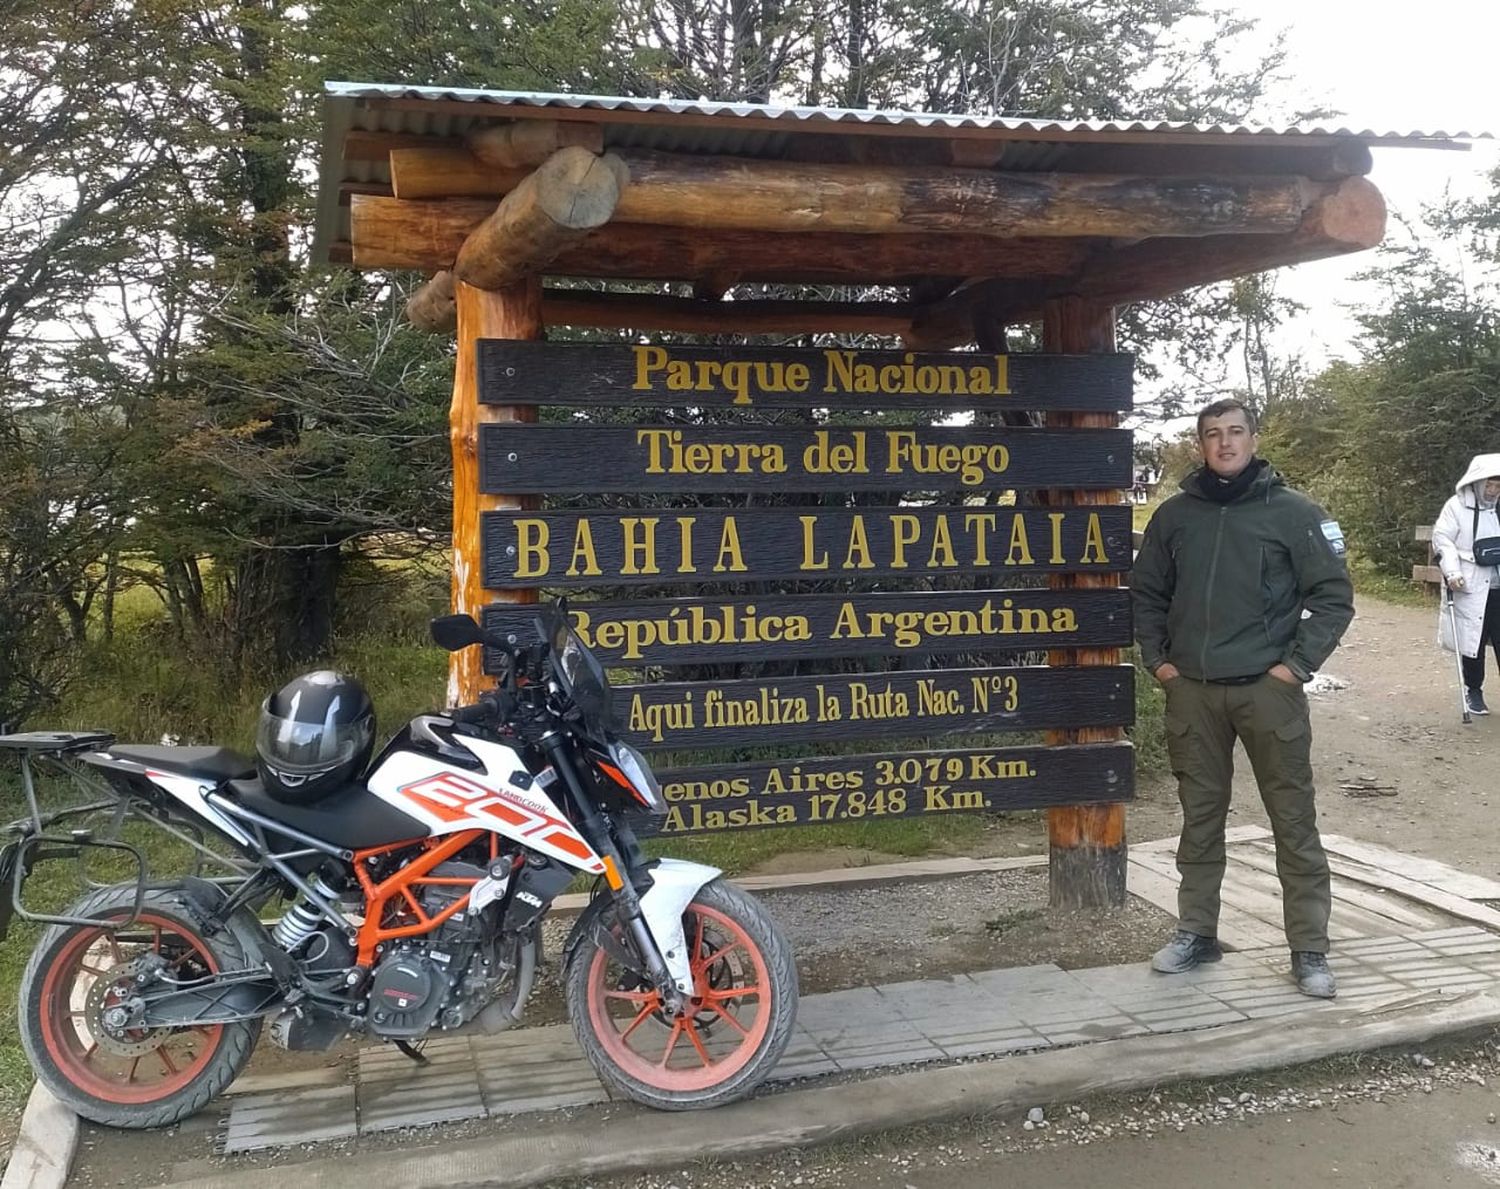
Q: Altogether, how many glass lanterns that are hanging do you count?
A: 0